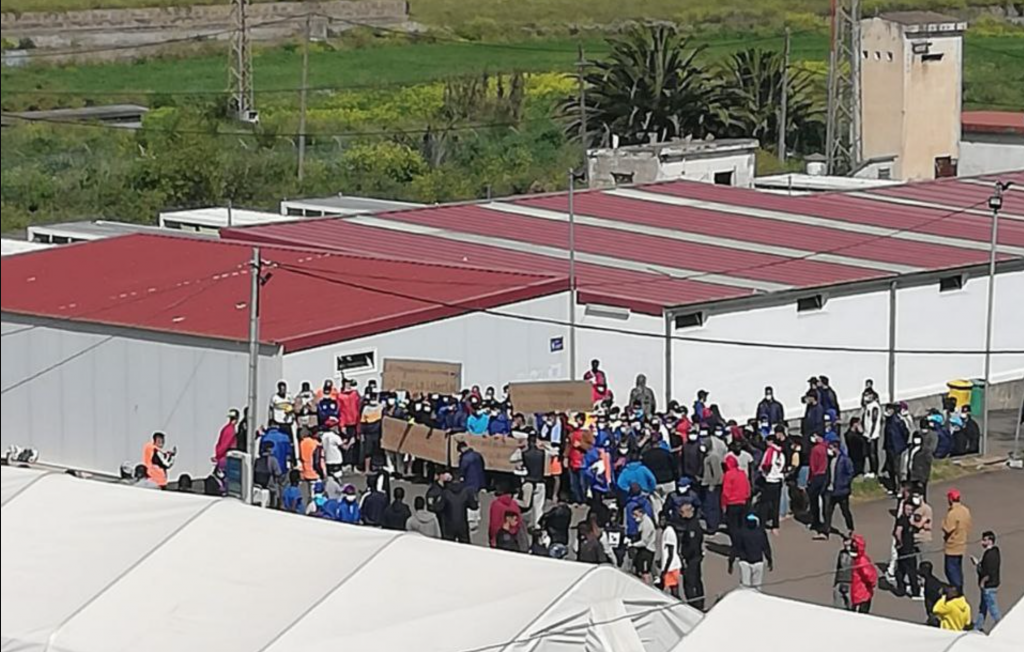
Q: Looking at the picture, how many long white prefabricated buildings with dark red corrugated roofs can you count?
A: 2